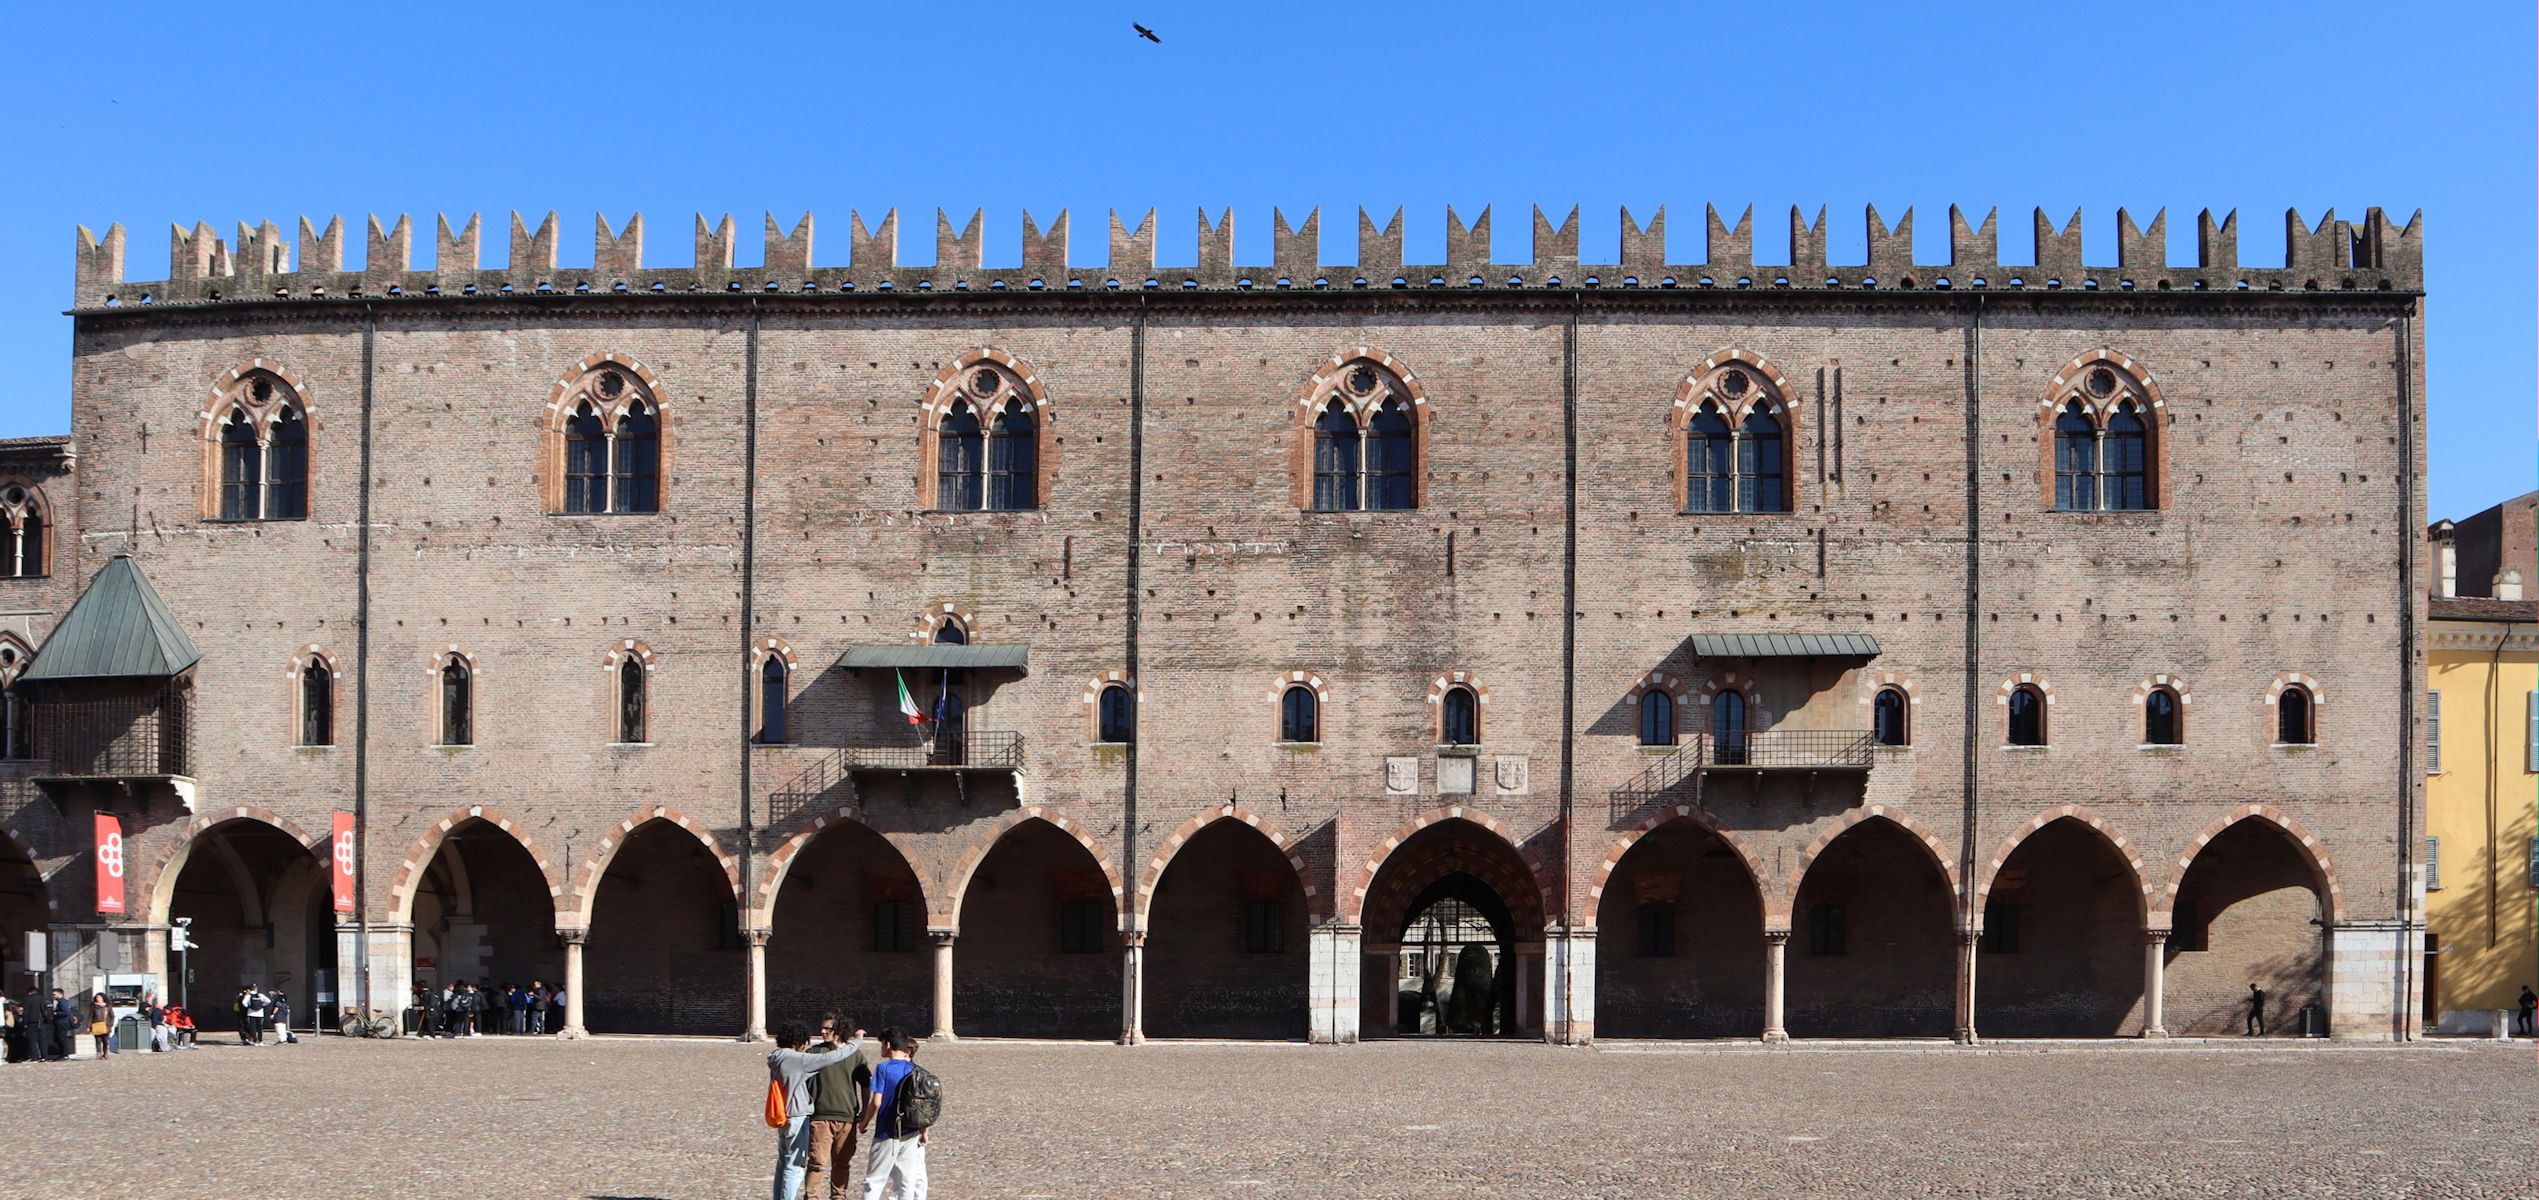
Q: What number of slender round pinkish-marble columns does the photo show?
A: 7